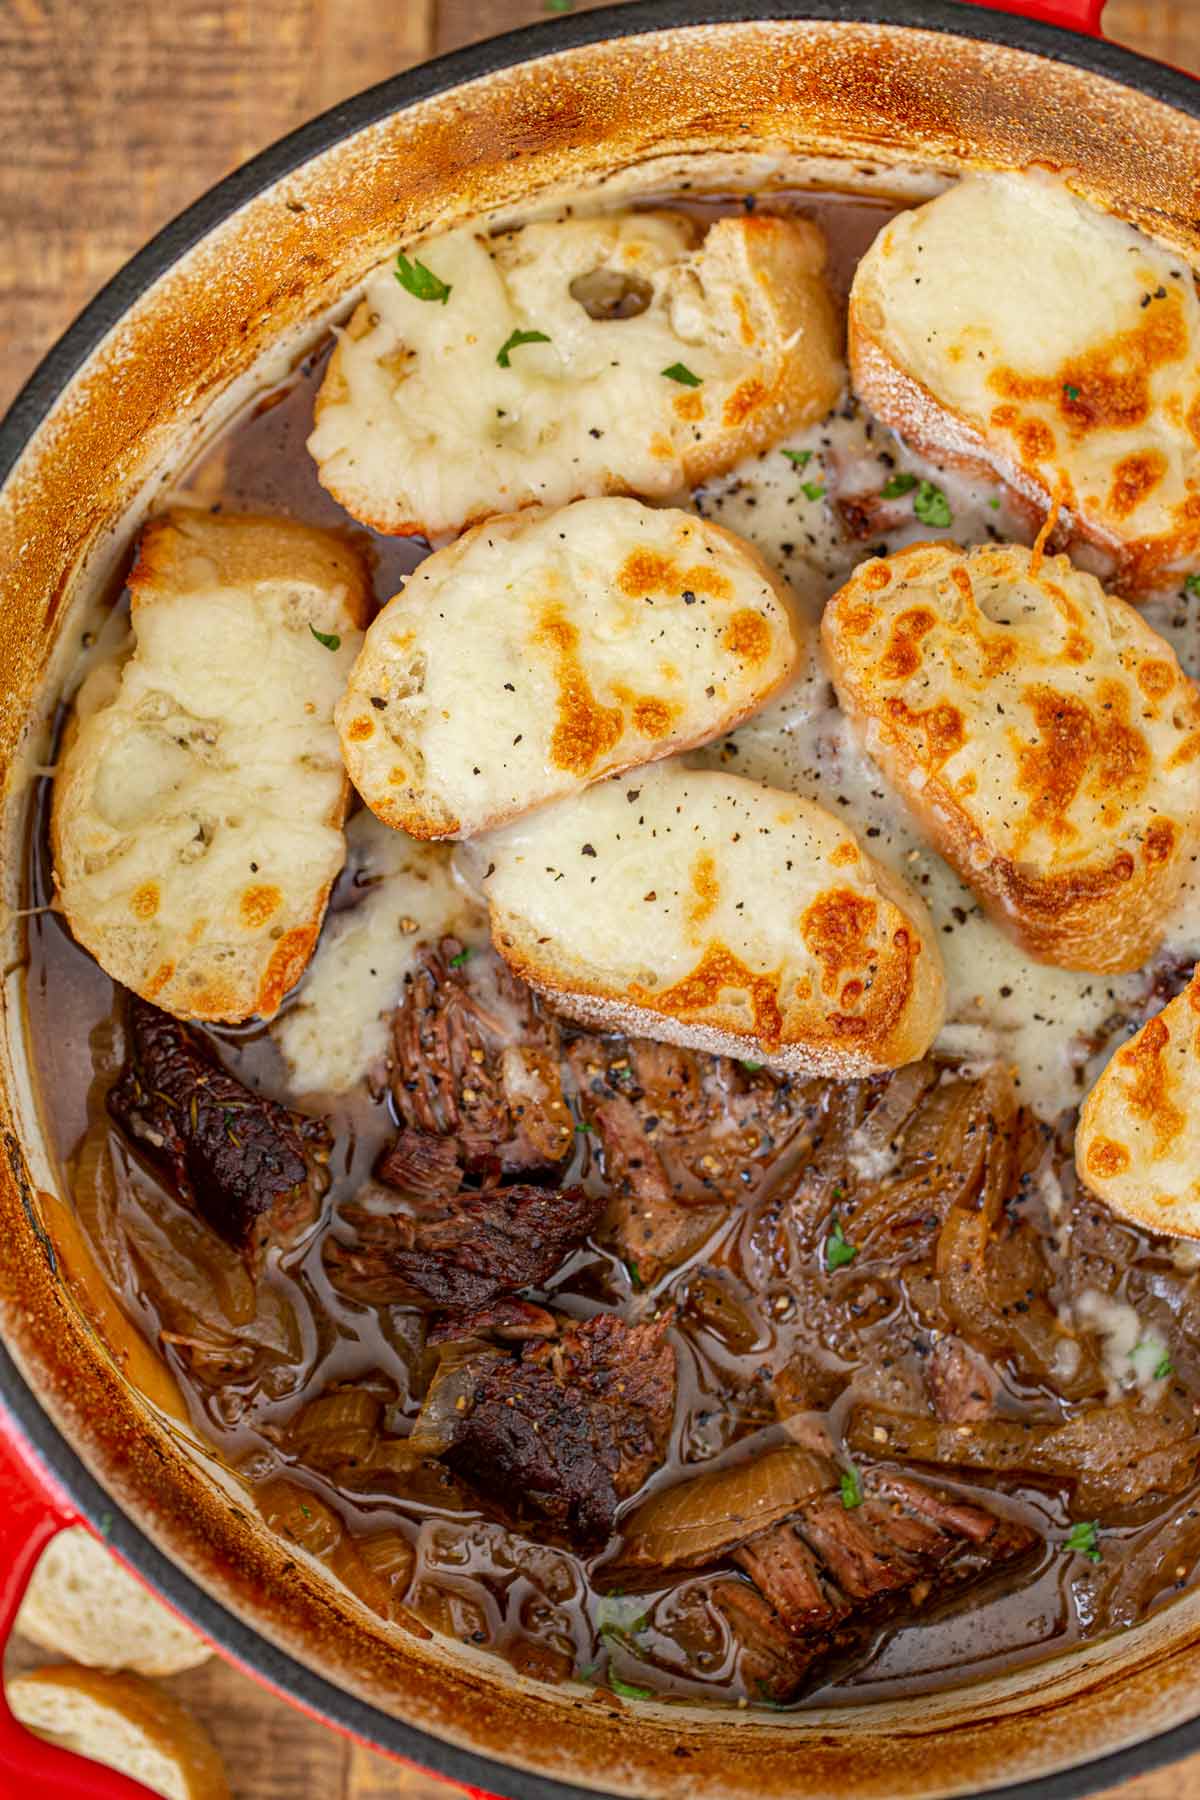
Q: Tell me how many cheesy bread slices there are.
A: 7